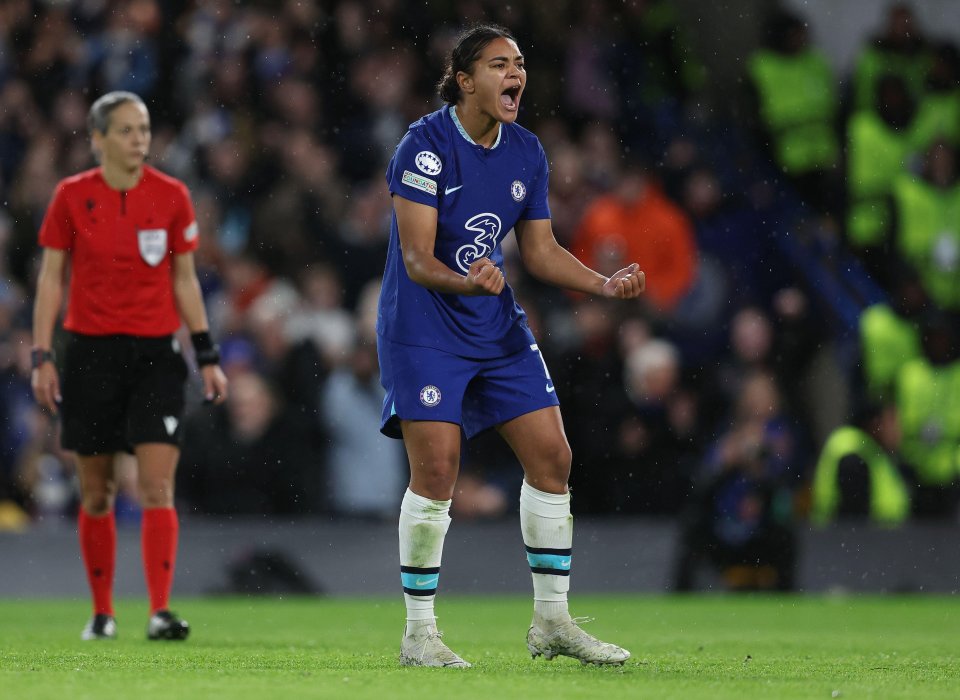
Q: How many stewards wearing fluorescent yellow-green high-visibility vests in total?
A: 8